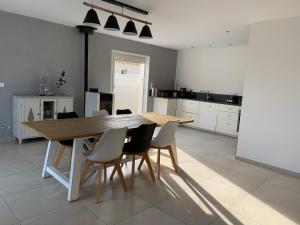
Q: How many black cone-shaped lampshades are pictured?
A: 4